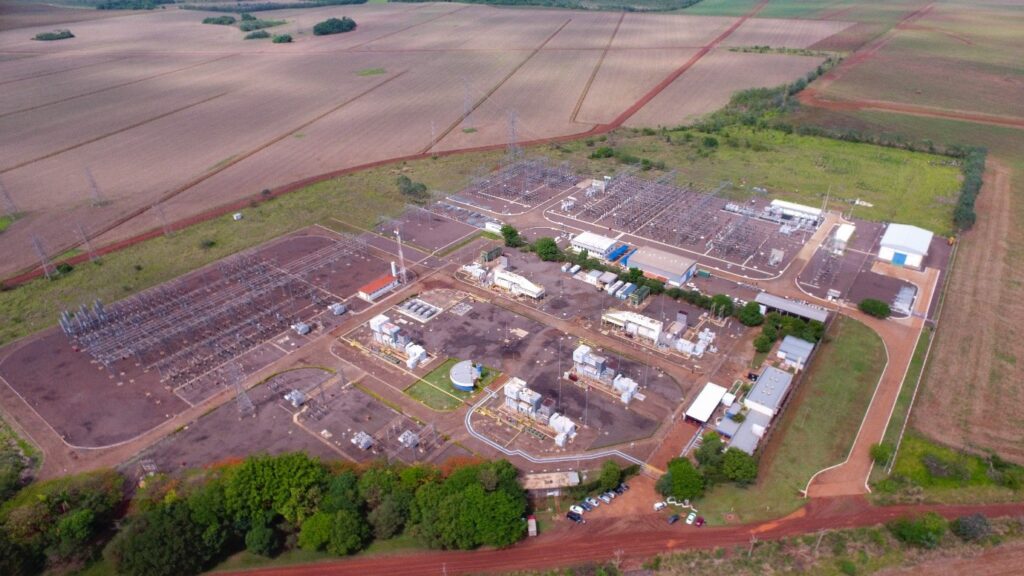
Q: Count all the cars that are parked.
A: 12